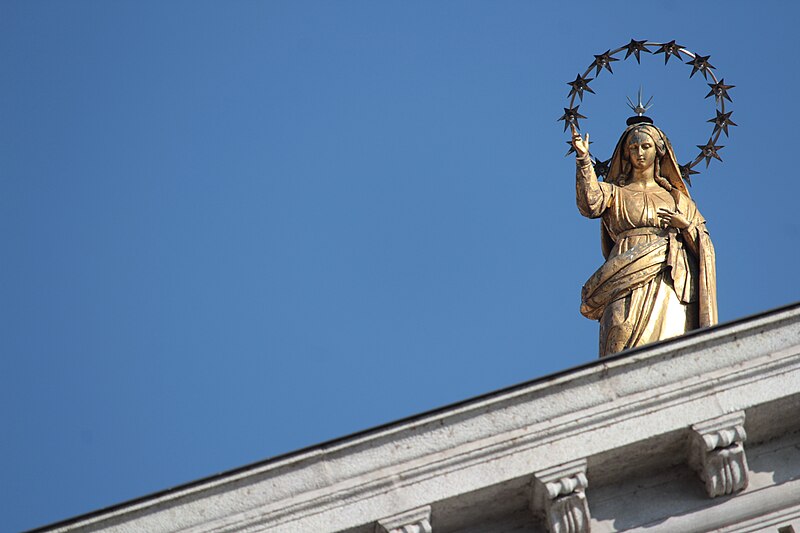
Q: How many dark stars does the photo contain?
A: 12